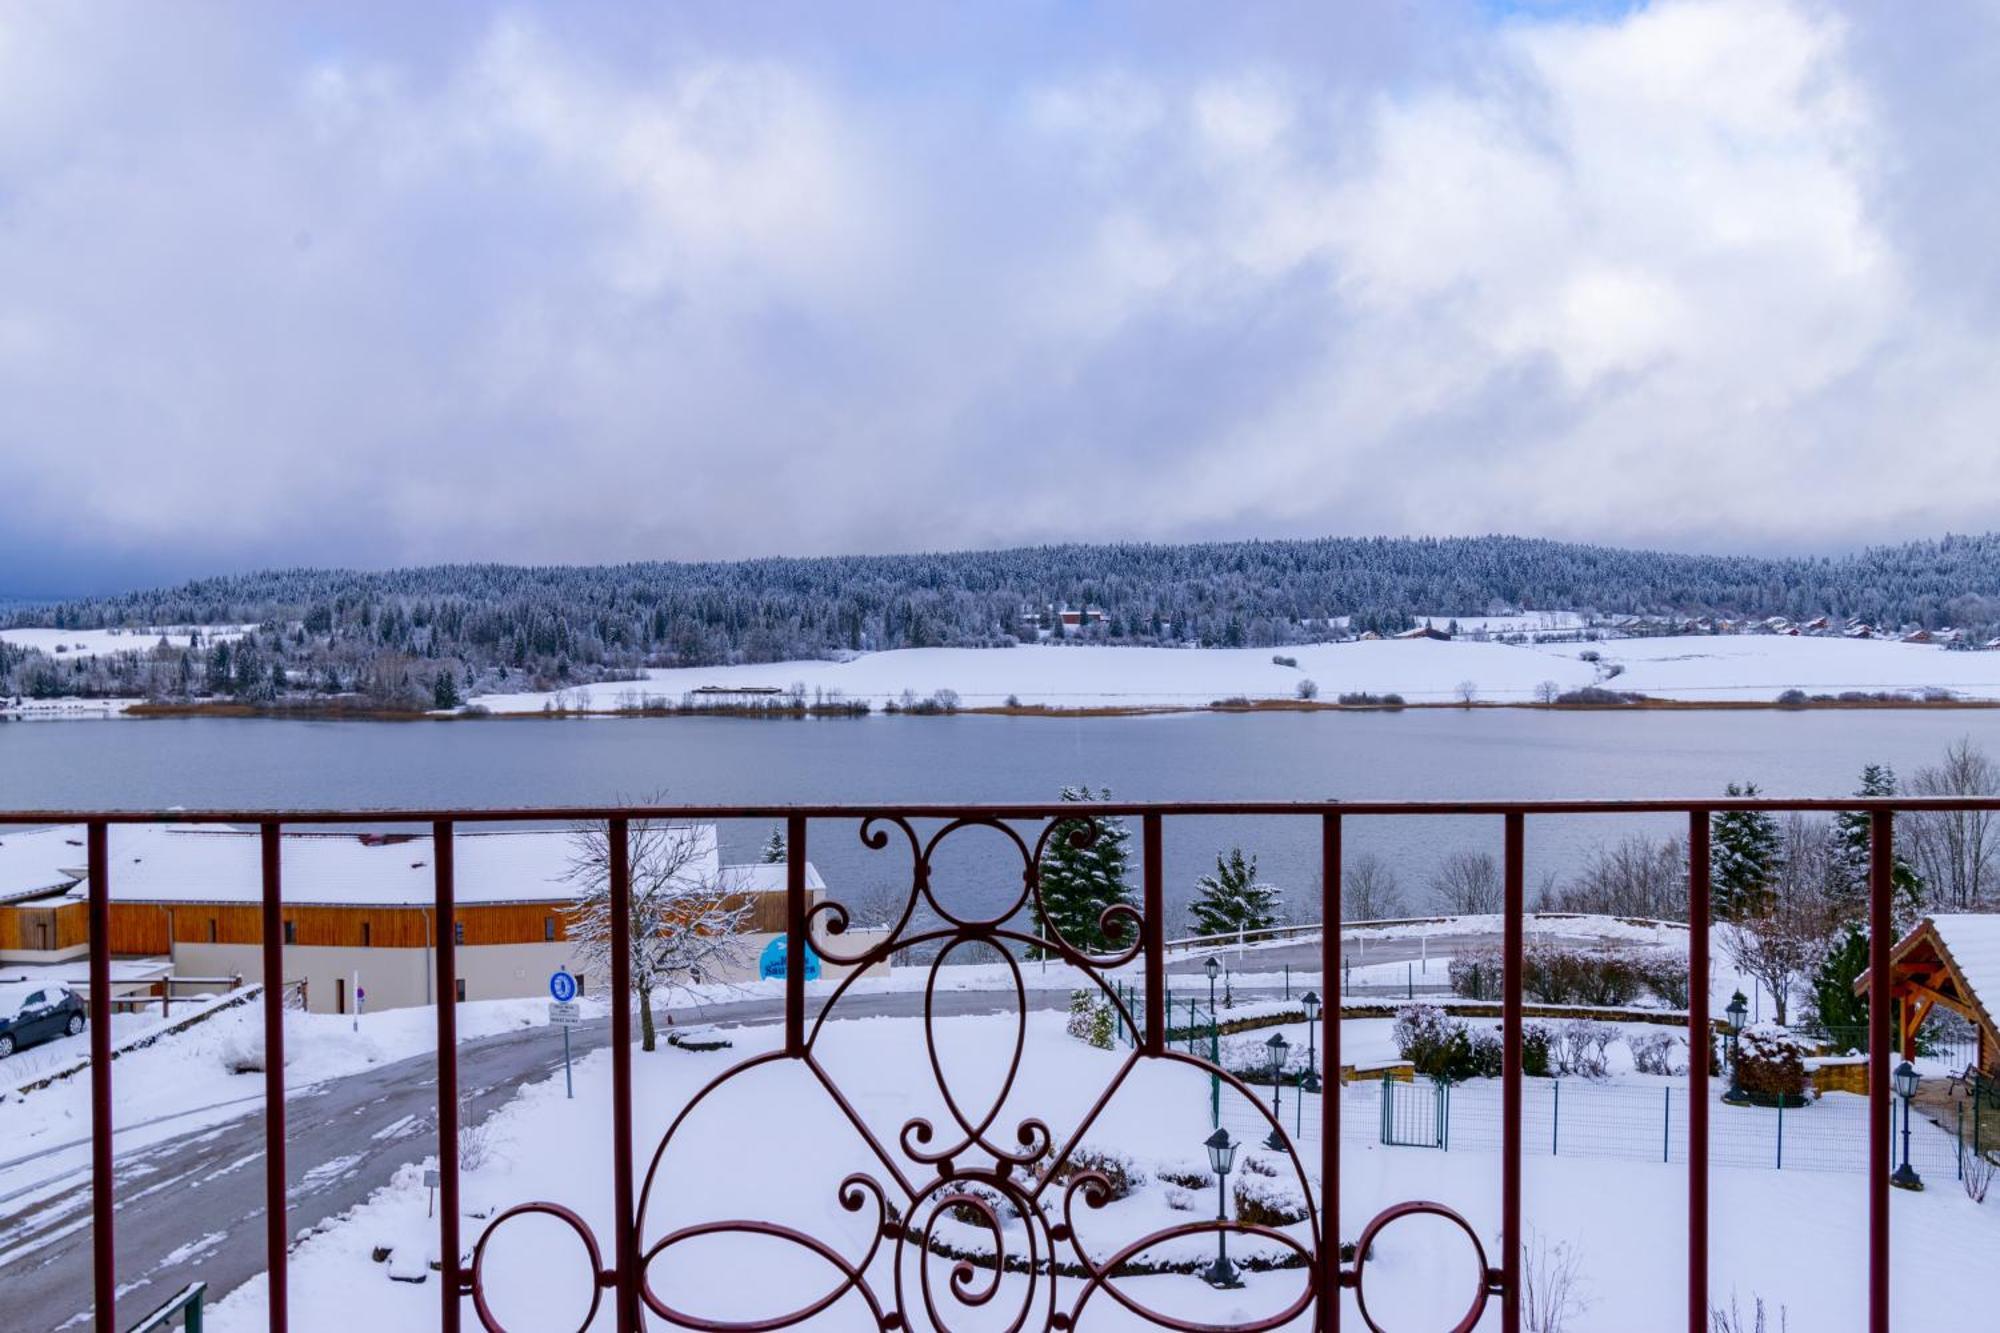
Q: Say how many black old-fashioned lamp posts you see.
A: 6